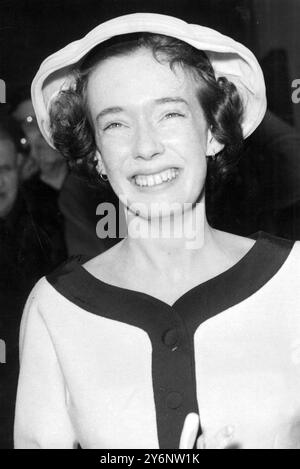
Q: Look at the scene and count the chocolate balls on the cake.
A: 0